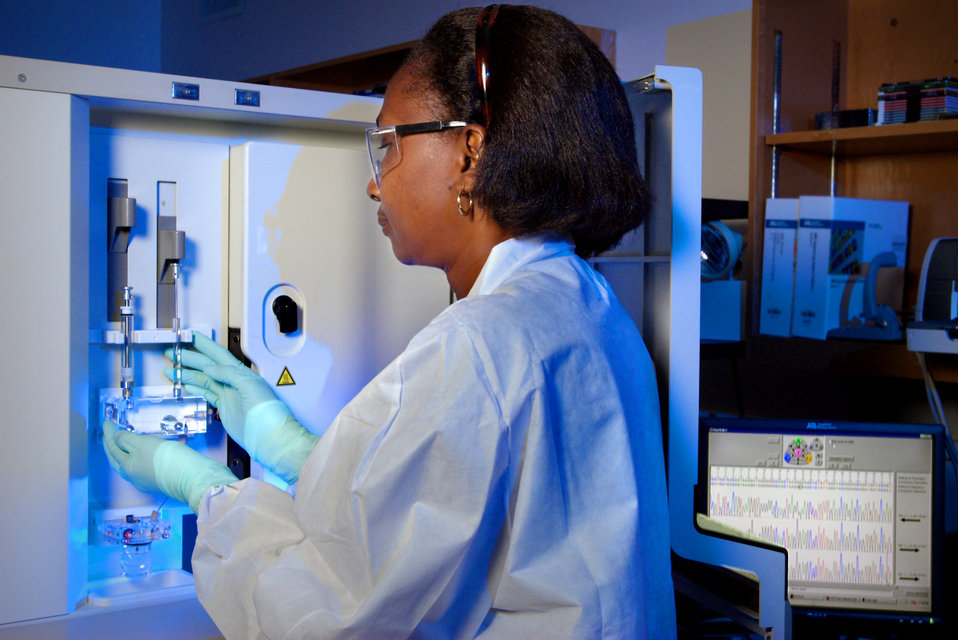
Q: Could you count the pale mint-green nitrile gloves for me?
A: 2